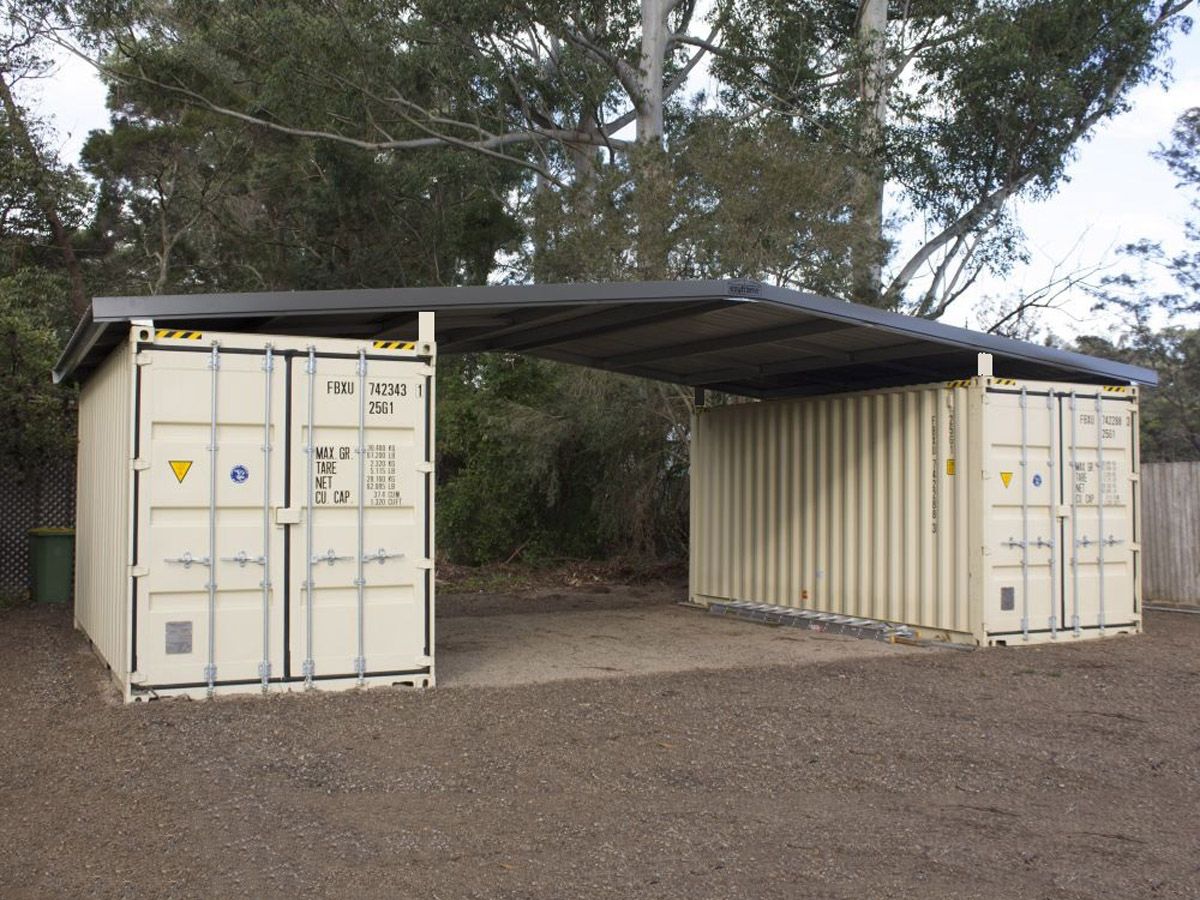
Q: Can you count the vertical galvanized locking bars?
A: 8